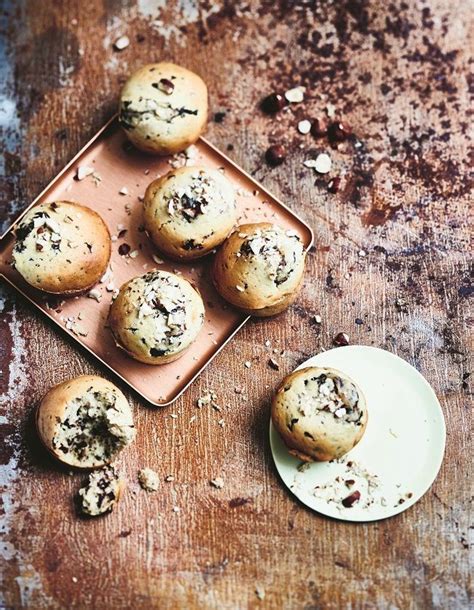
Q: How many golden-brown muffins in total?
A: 7